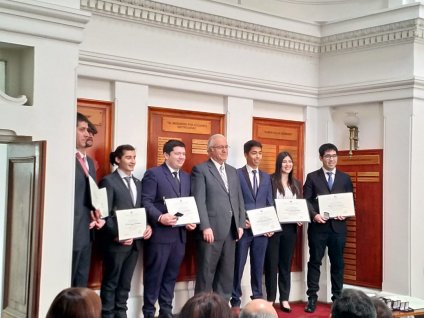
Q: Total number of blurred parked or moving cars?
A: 0